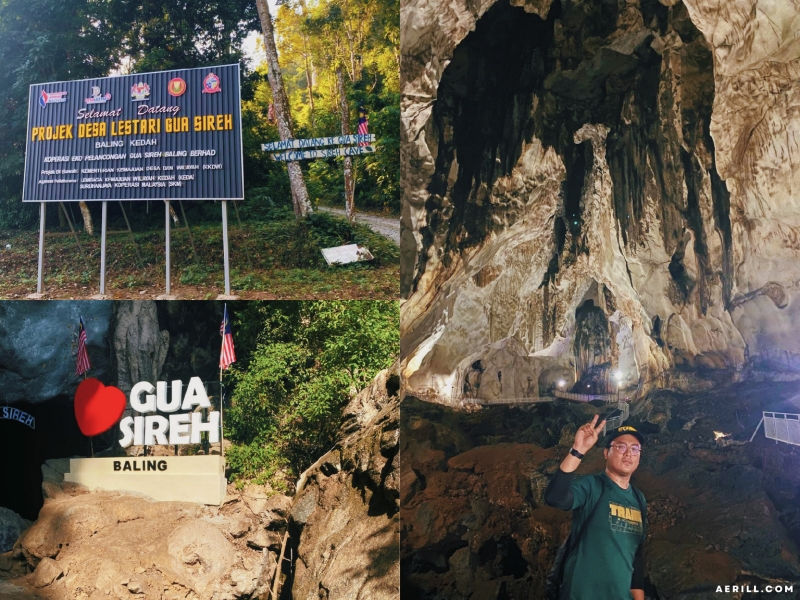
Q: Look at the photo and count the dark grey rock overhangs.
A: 1